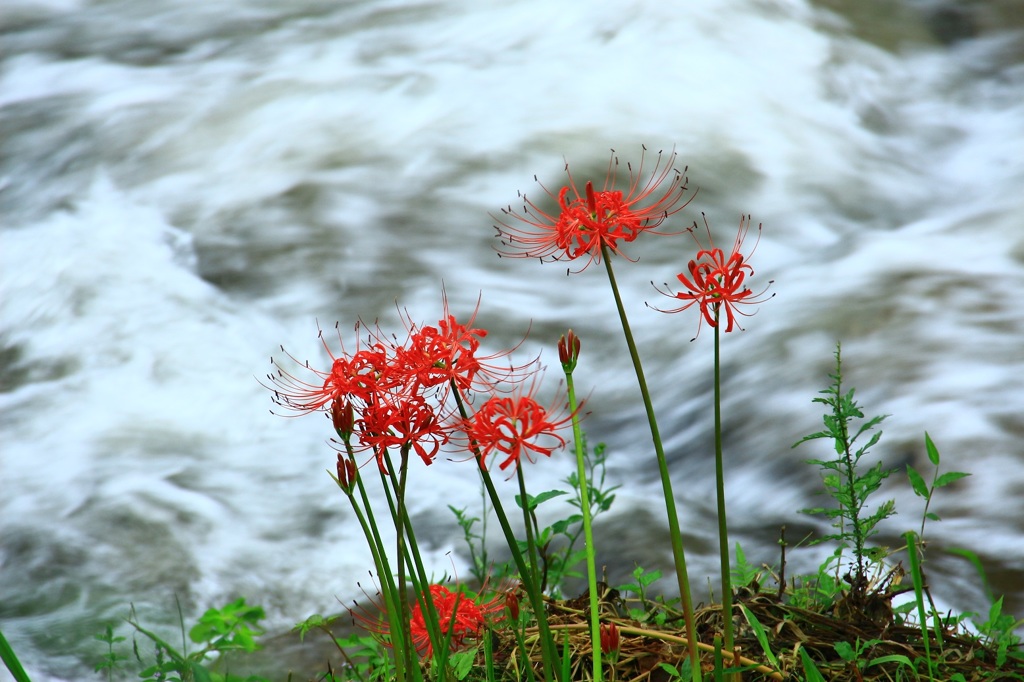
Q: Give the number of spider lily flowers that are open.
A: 7